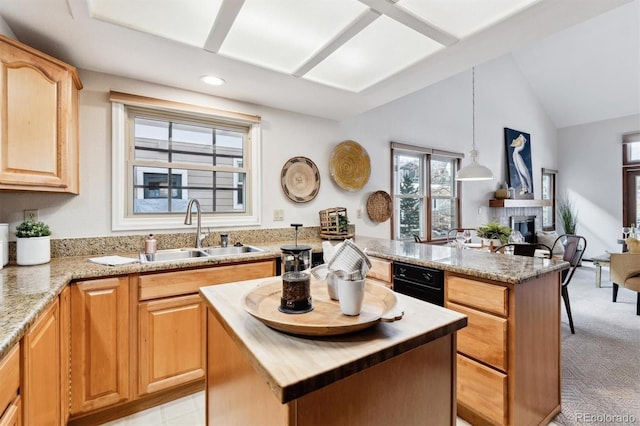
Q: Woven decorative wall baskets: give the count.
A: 3